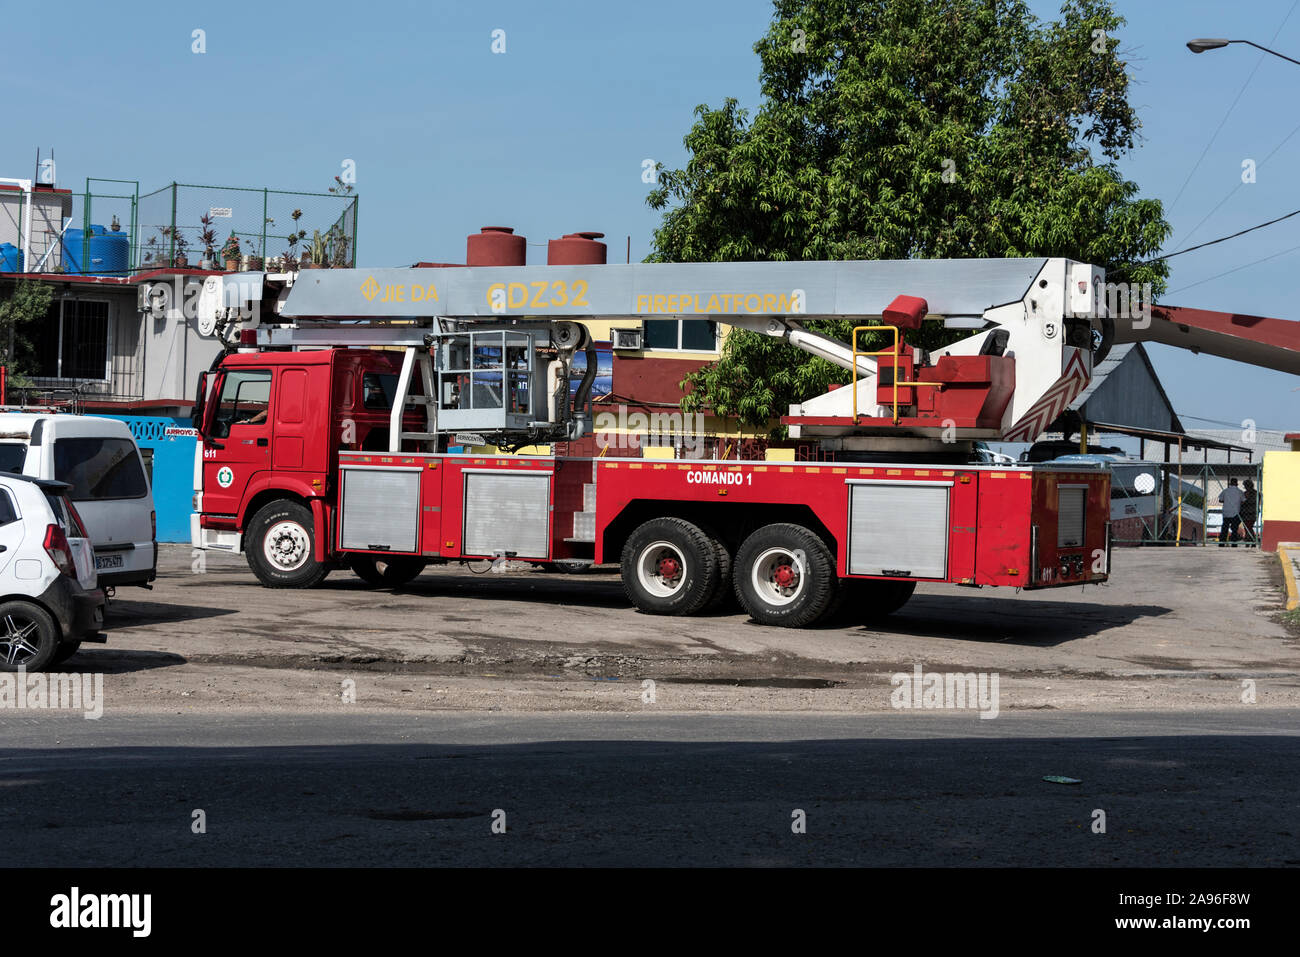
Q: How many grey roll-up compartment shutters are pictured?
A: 4